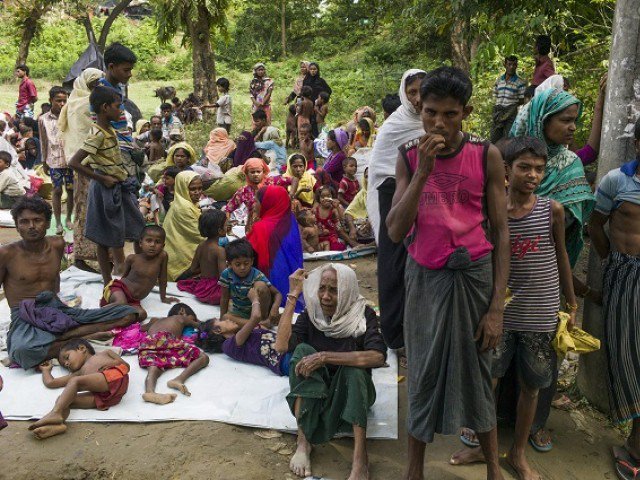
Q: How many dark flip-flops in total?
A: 1